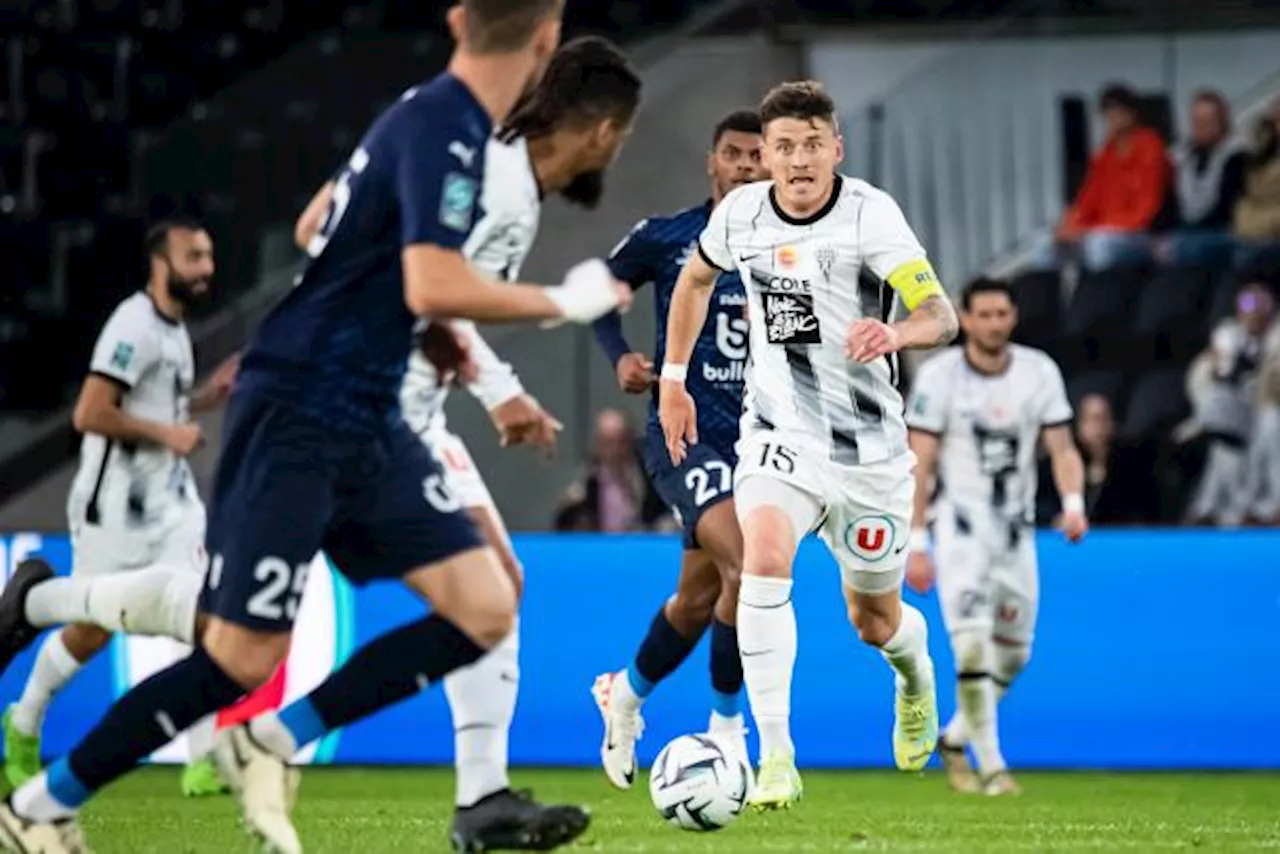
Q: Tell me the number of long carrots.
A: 0